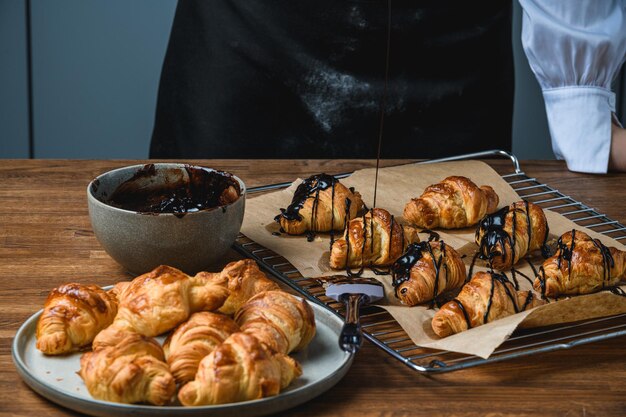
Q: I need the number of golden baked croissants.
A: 14